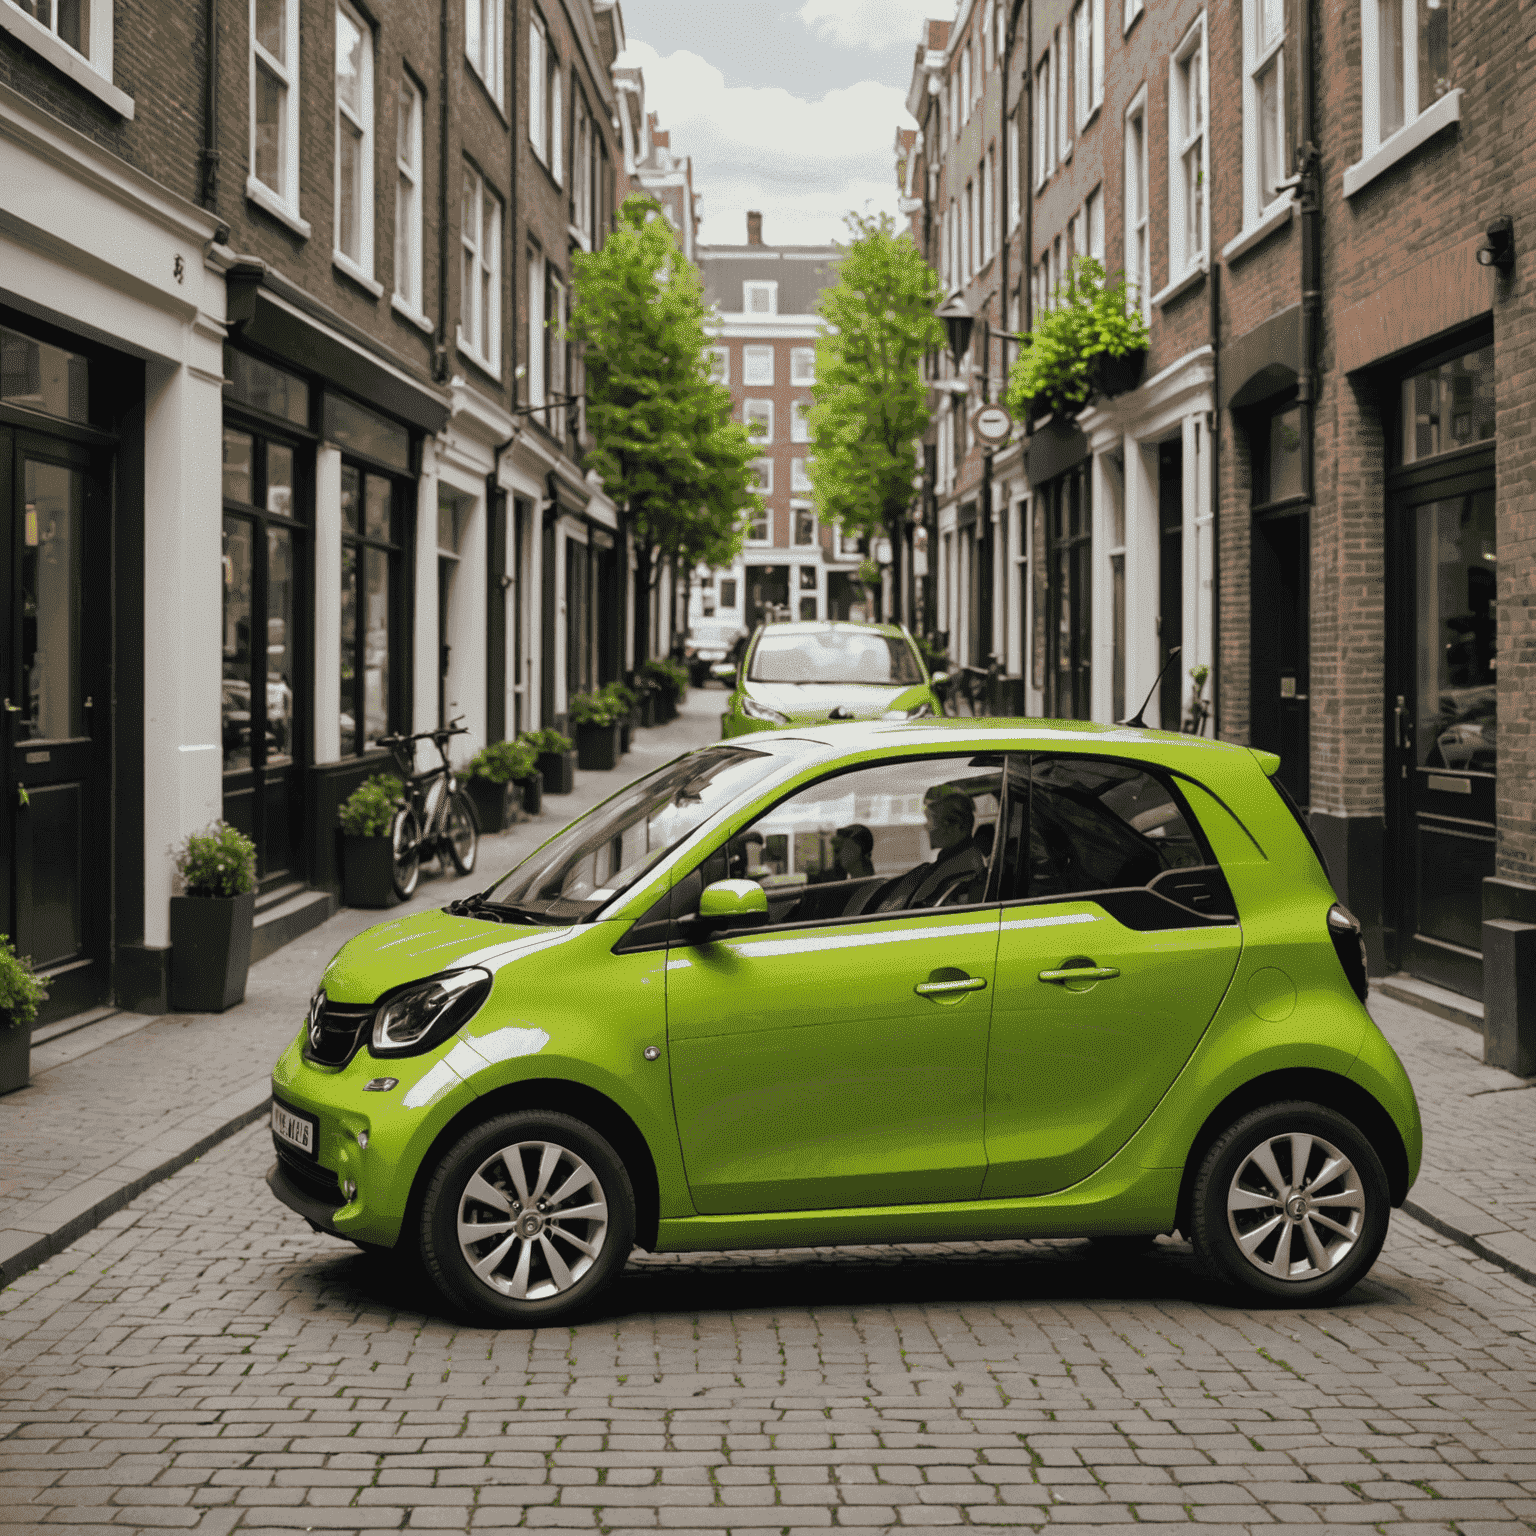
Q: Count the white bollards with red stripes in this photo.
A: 0